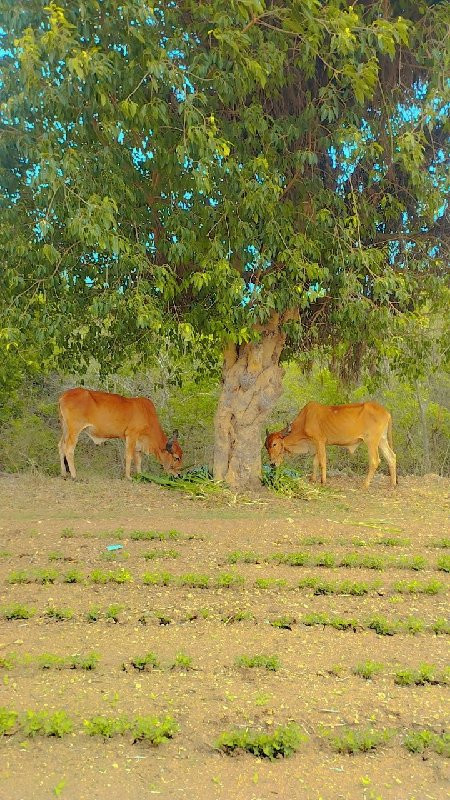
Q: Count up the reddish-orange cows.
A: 2